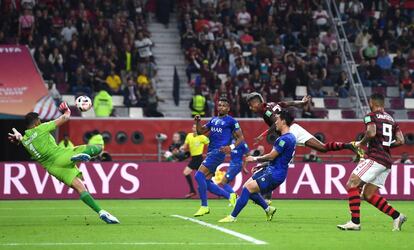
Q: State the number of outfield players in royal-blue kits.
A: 3